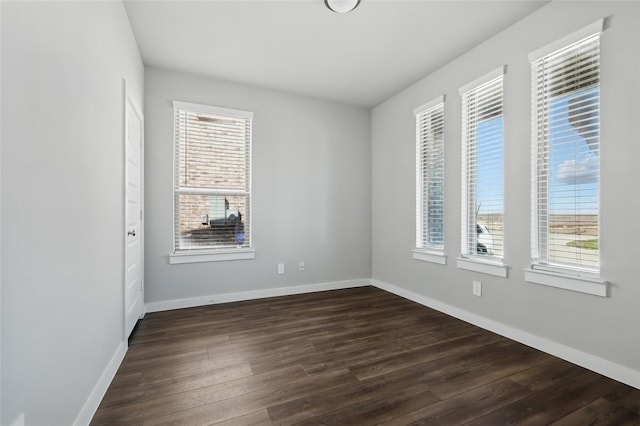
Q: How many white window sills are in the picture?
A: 4